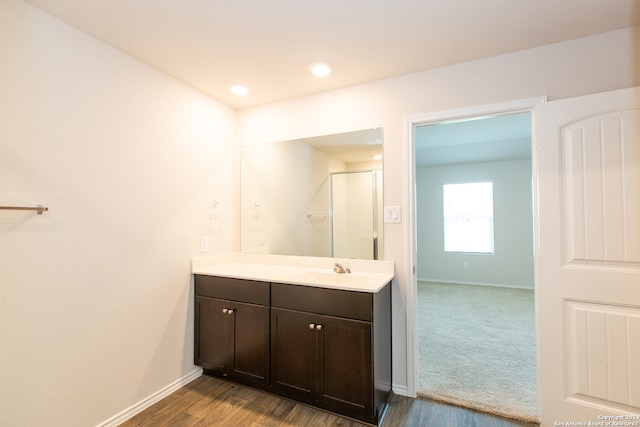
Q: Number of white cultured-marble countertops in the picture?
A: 1